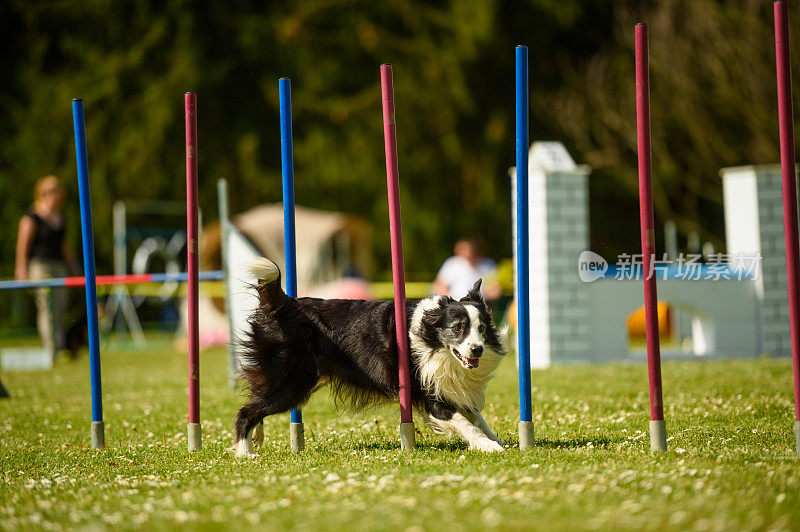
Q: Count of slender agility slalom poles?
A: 7